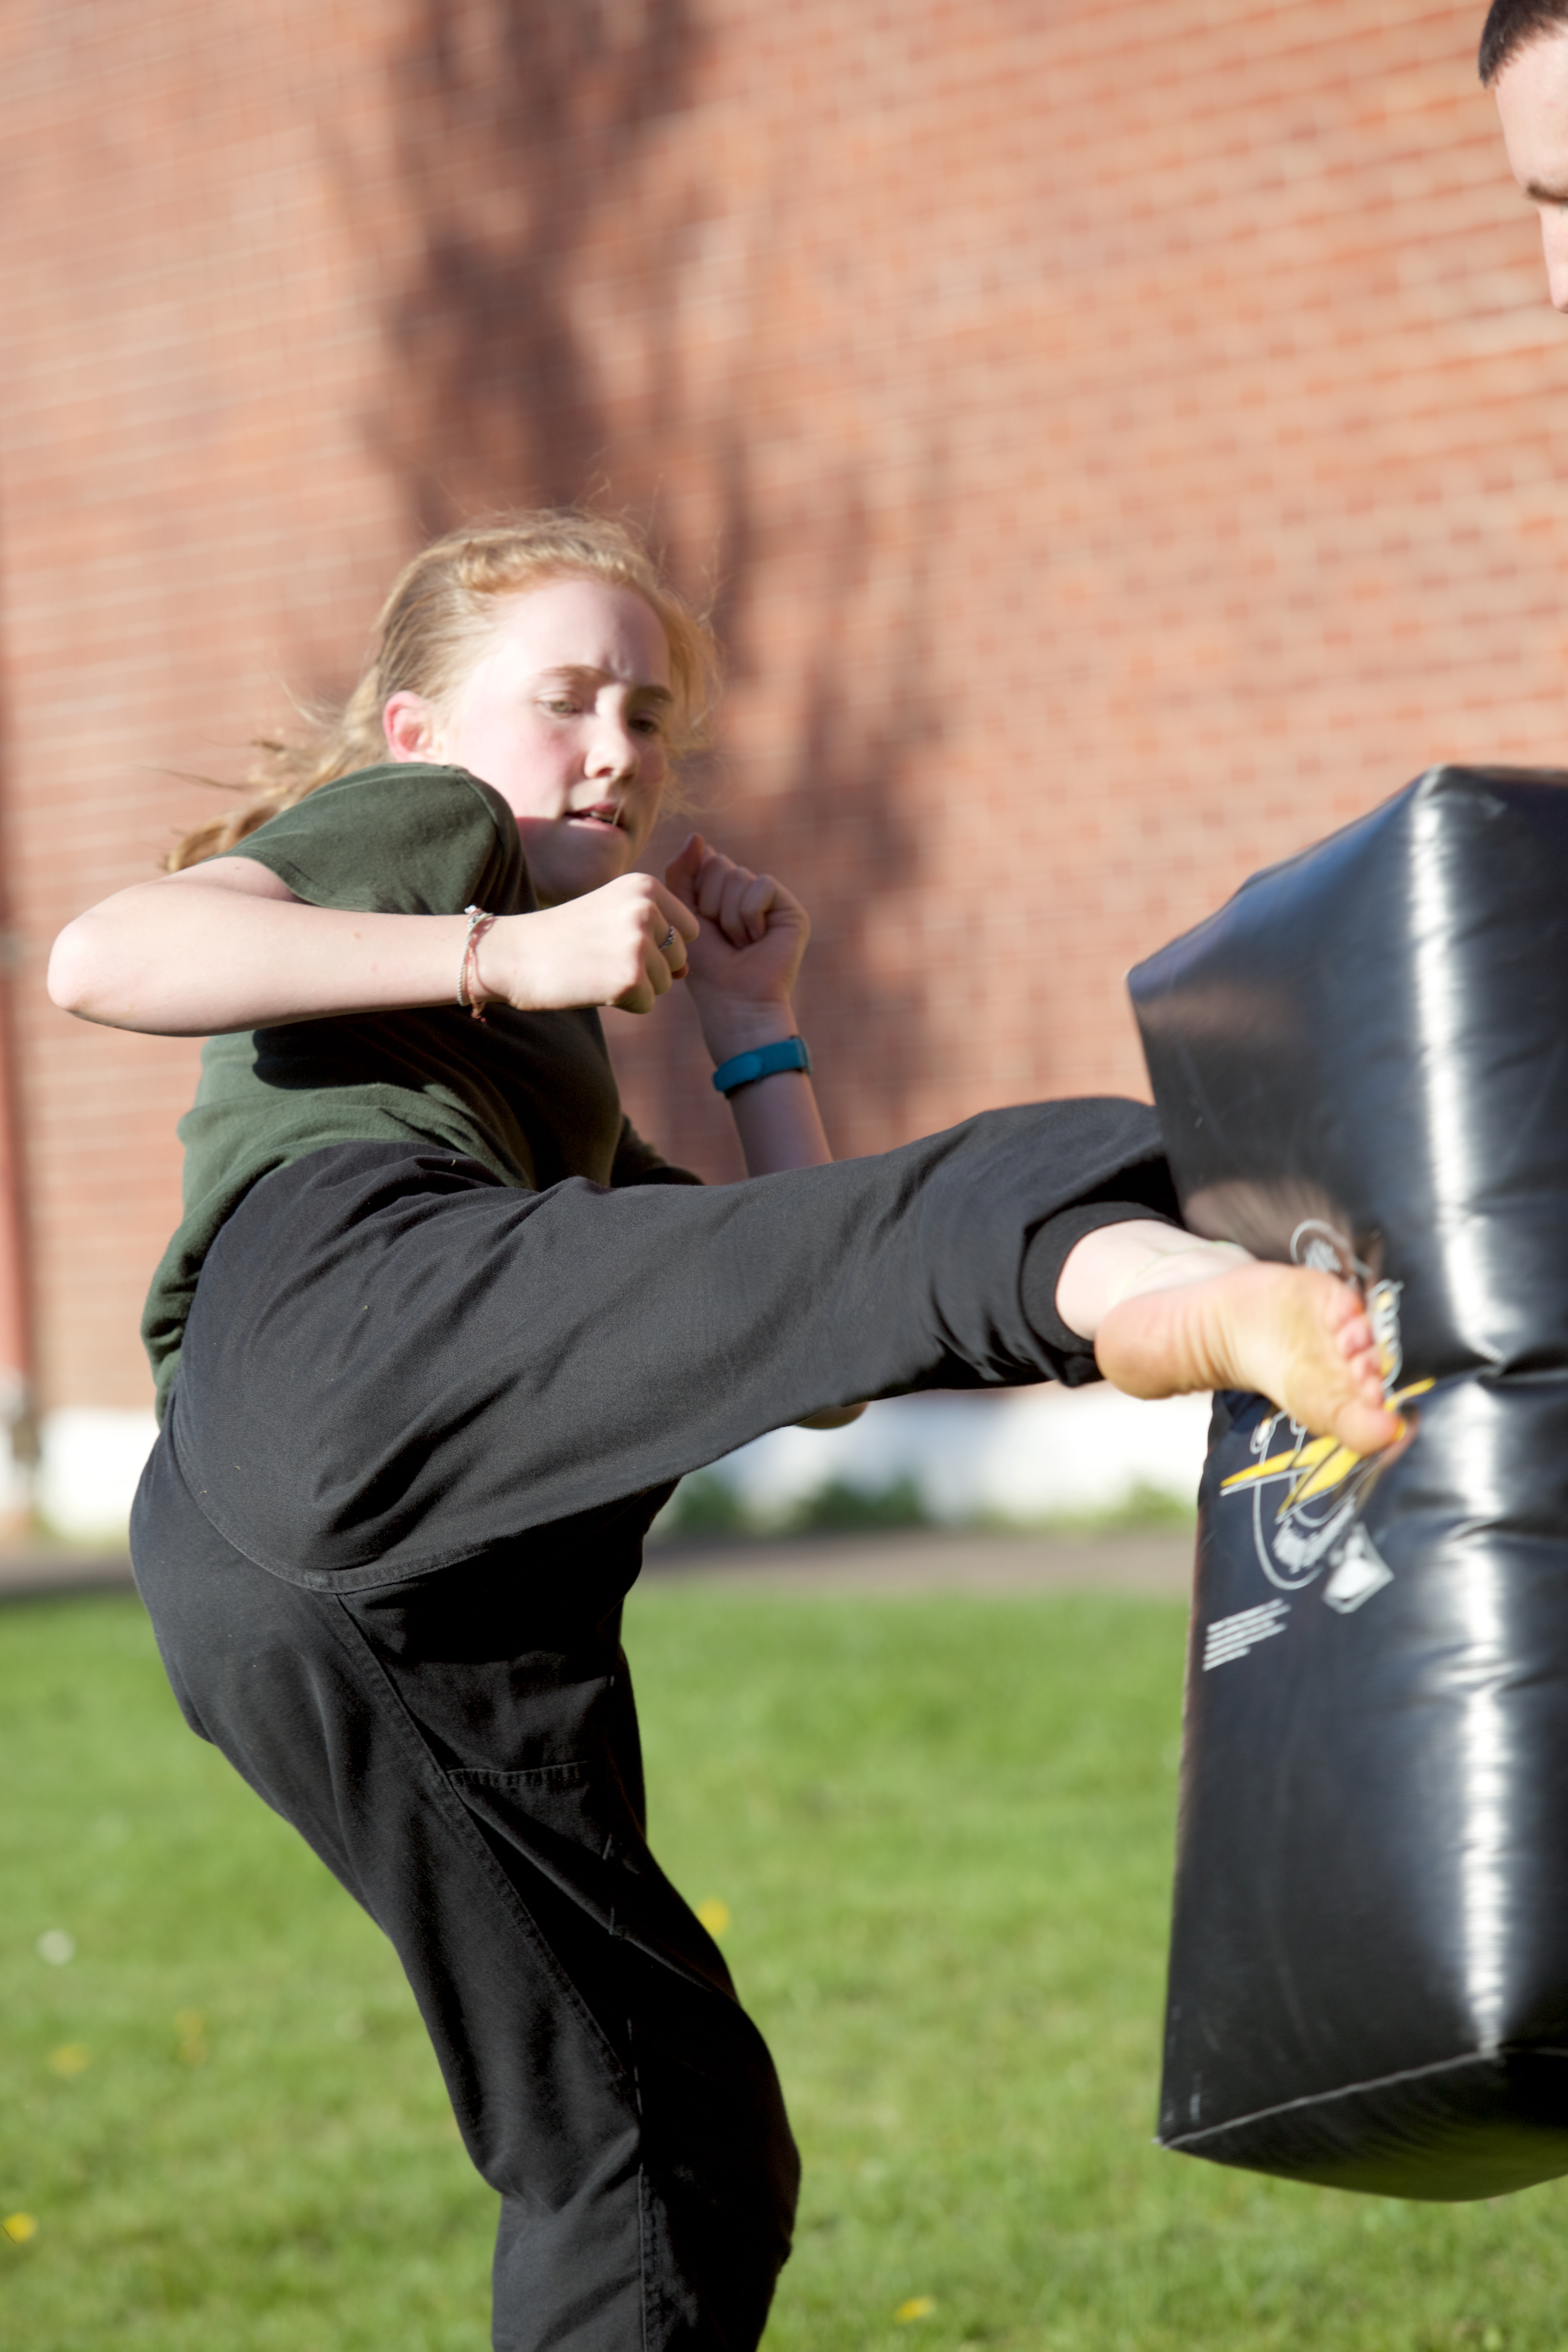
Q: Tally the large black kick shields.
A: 1